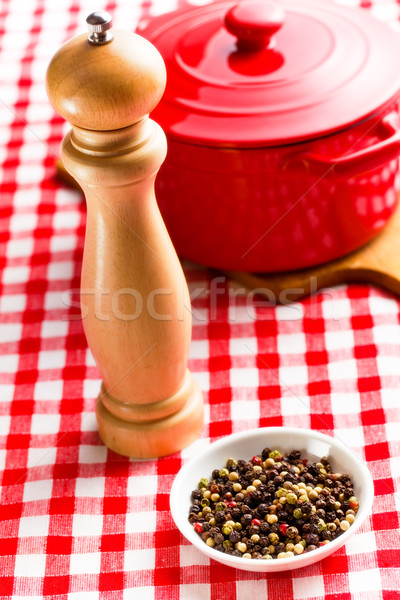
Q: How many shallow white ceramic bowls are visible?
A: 1